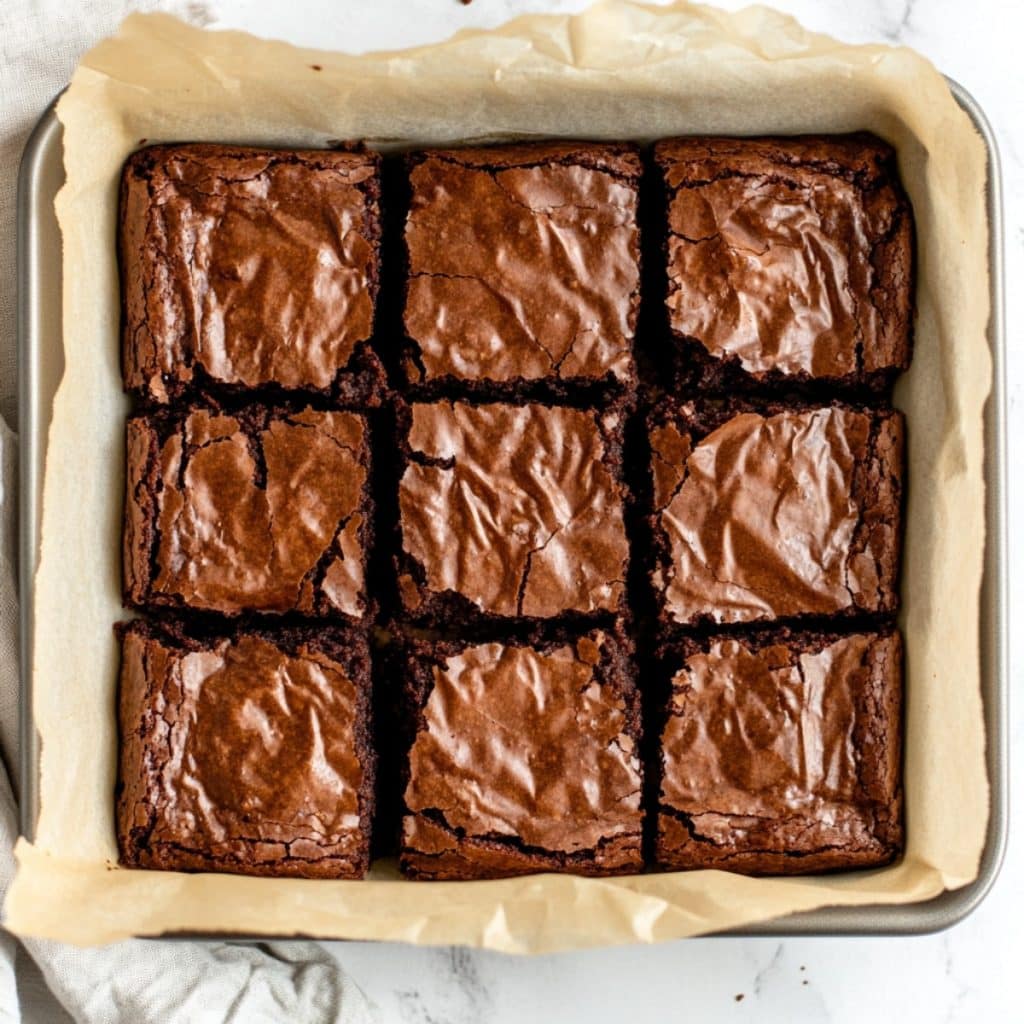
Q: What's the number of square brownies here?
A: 9